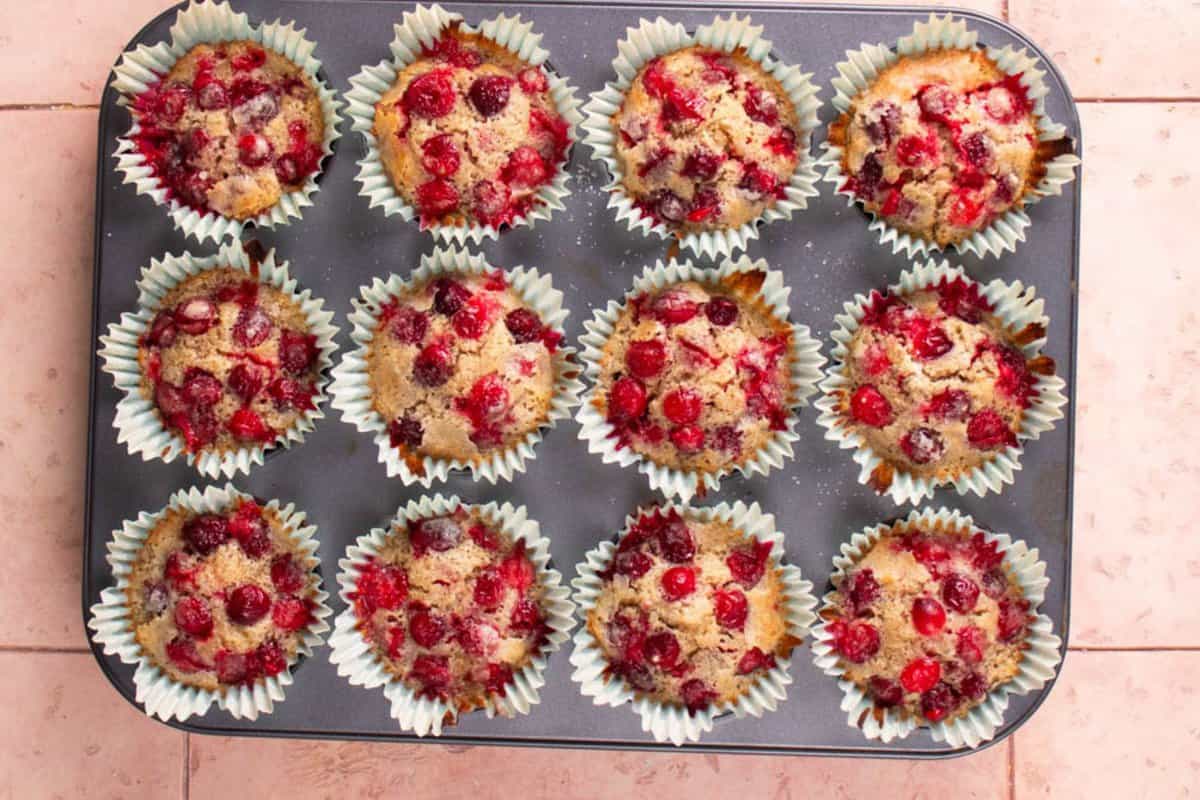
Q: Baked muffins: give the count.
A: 12